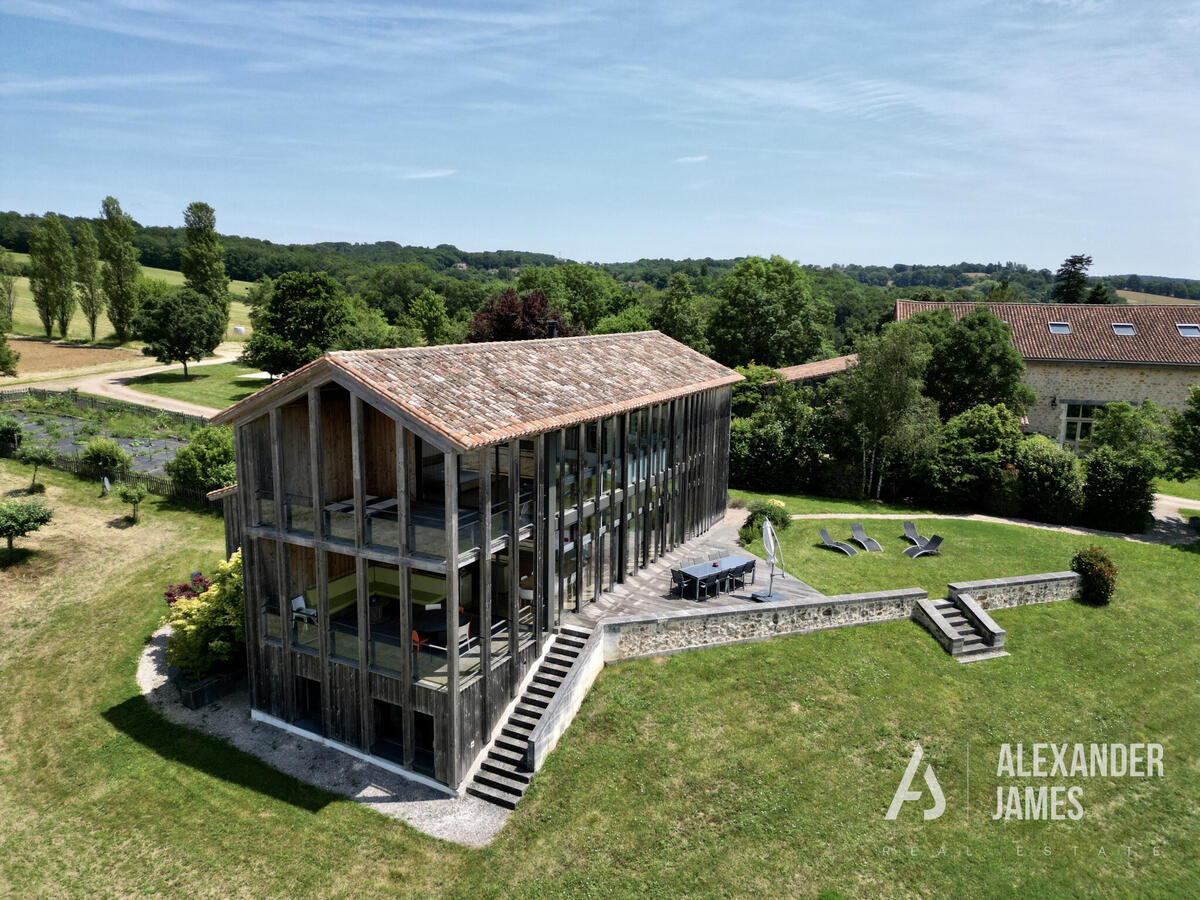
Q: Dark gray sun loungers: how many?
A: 4